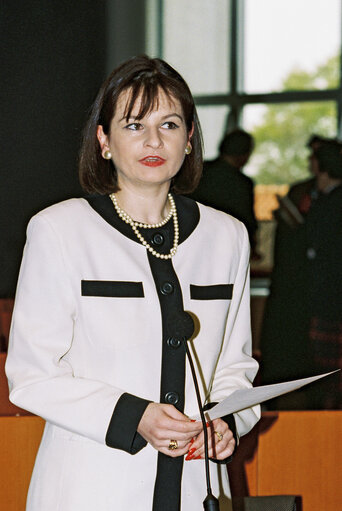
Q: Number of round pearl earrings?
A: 2